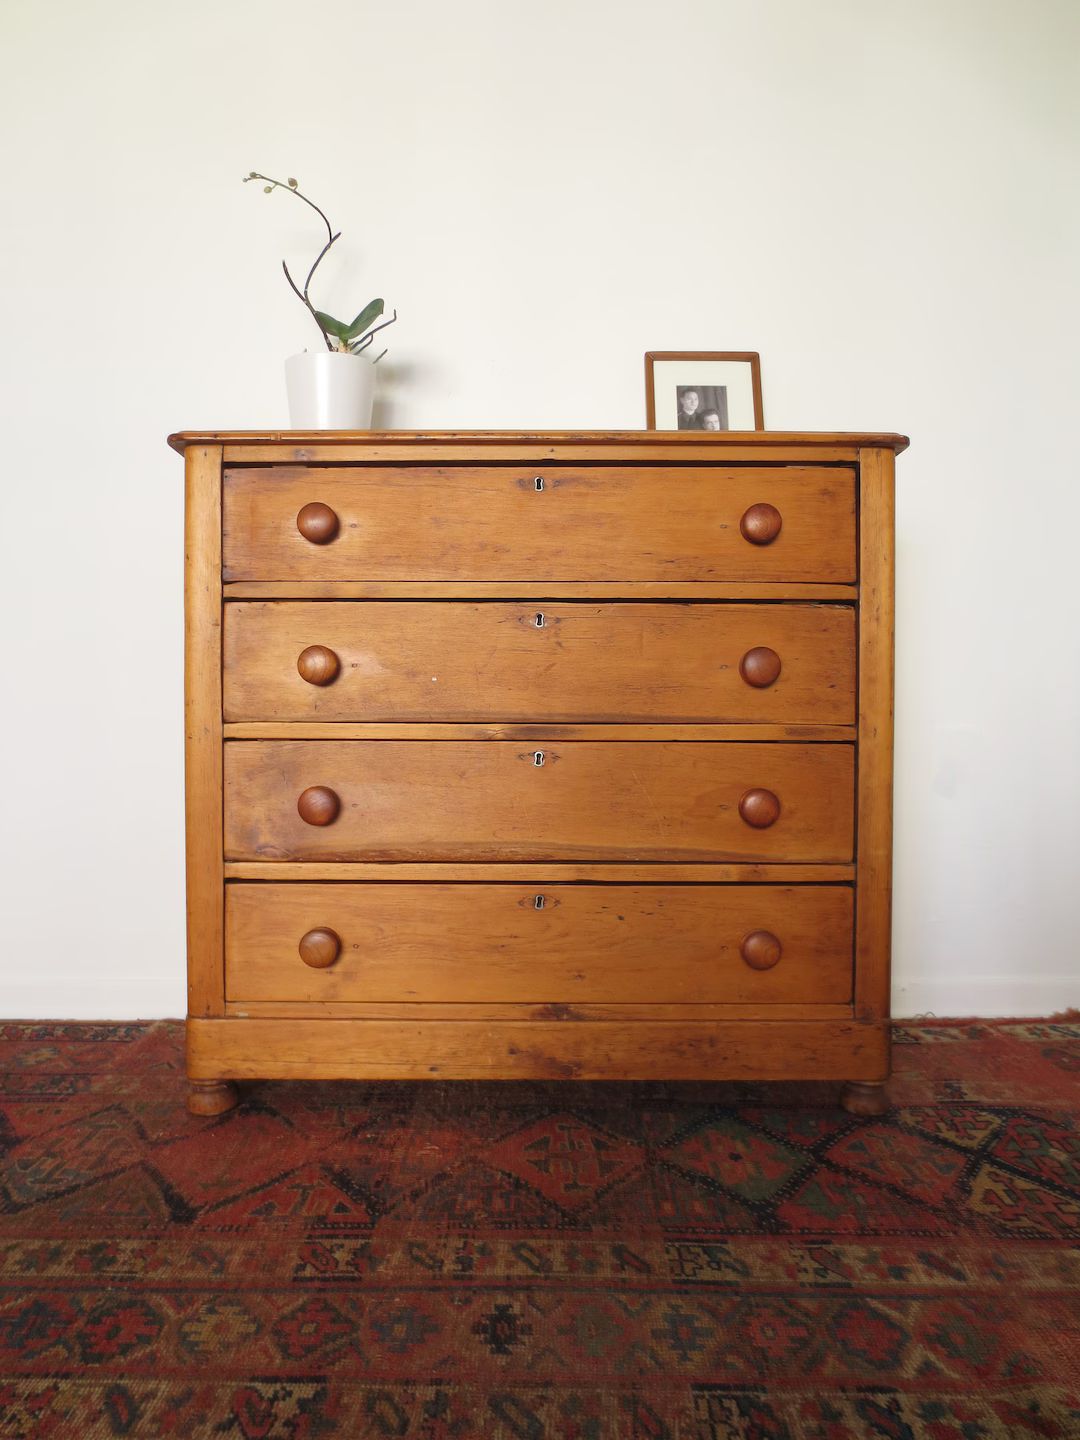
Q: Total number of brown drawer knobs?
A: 8